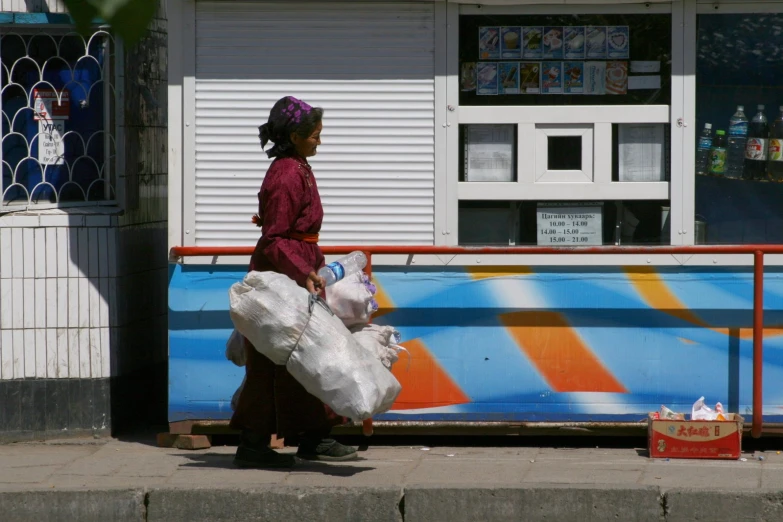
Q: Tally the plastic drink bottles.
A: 6